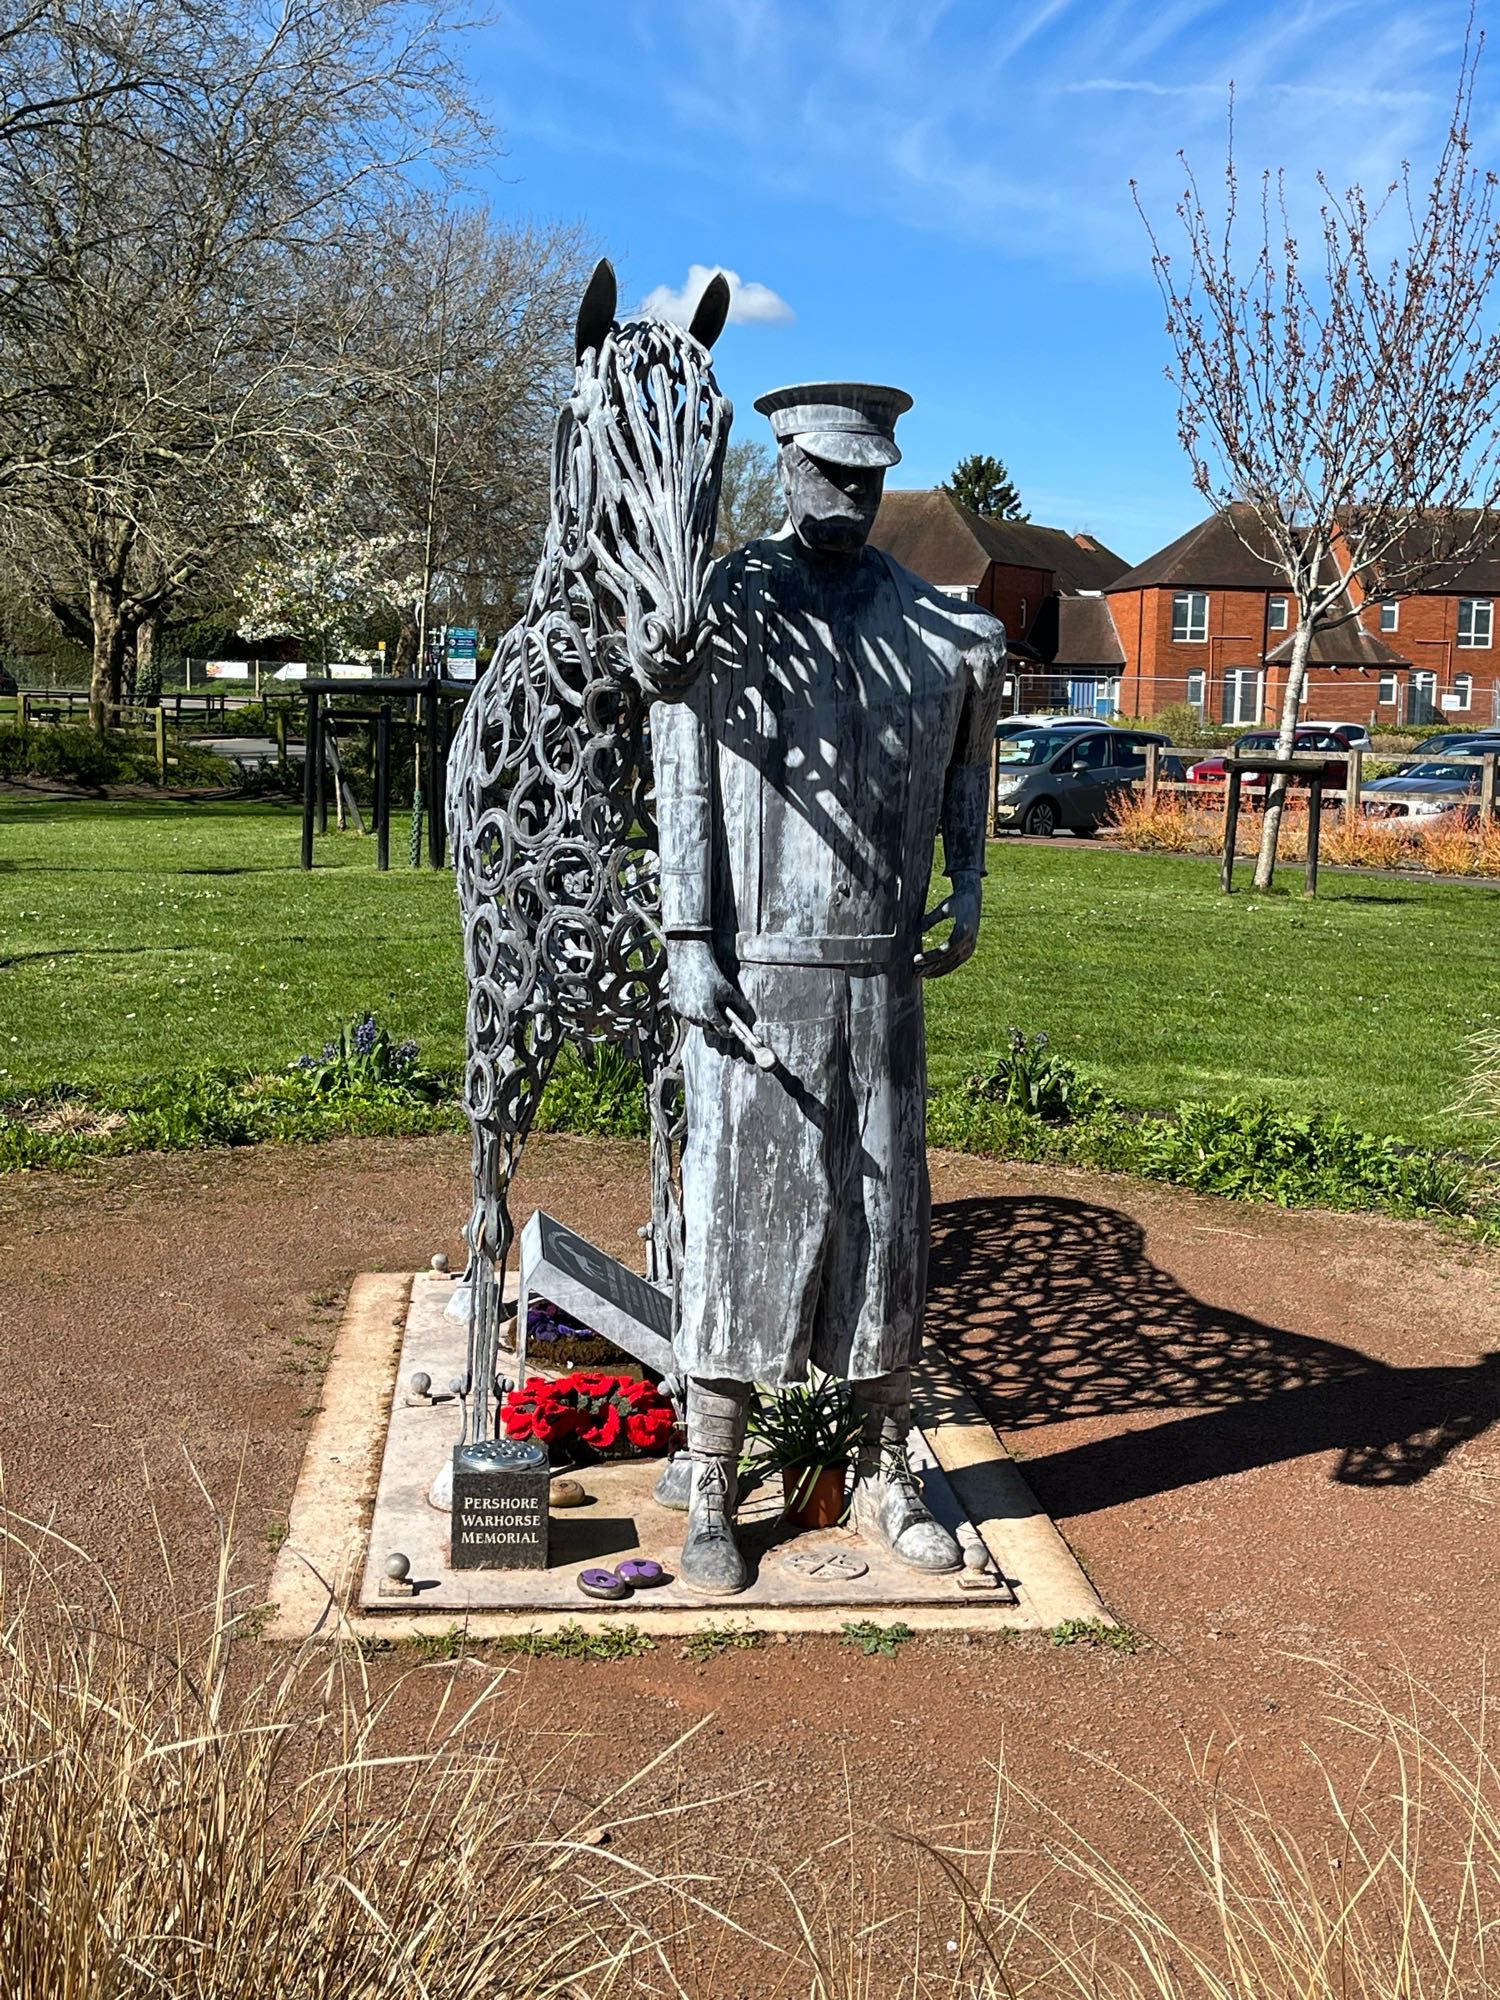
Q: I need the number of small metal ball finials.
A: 4